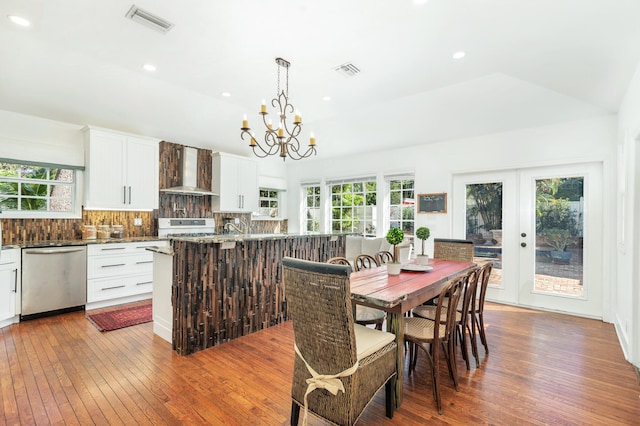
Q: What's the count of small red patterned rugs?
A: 1